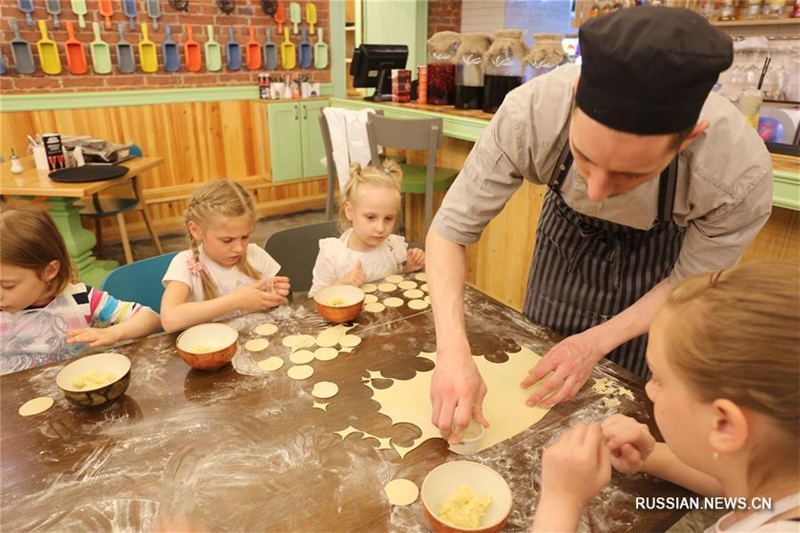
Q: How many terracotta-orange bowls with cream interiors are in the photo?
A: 3